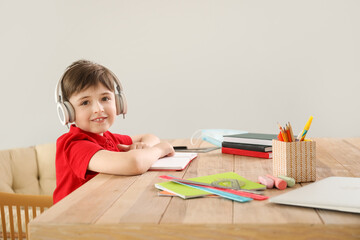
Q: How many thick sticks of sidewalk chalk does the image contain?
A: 3